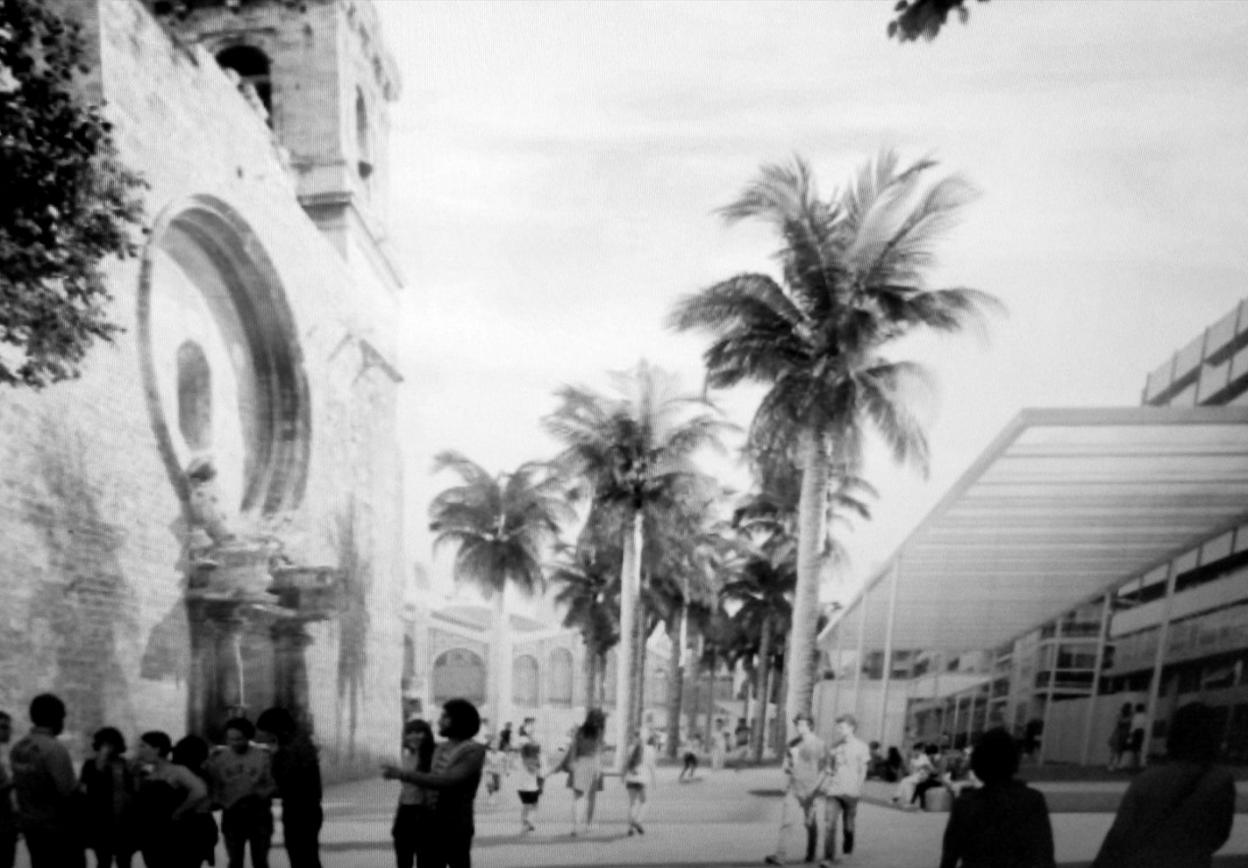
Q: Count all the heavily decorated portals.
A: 1